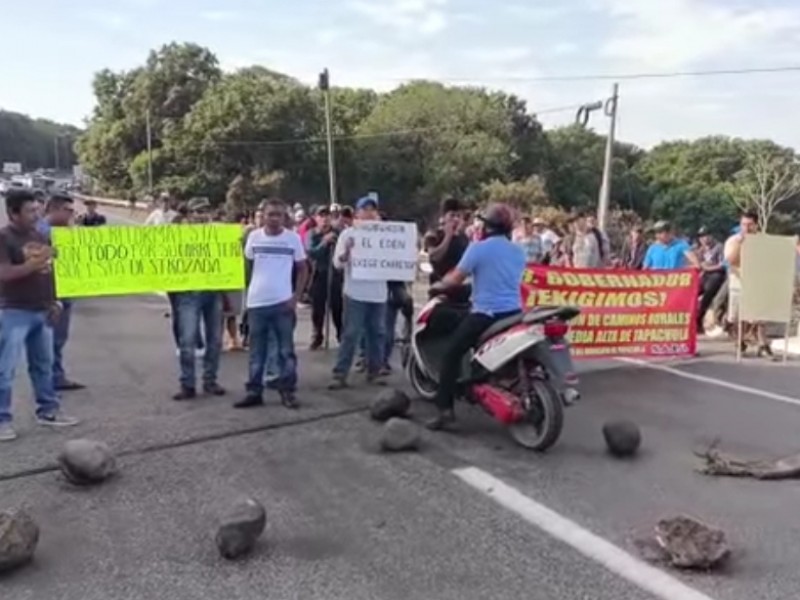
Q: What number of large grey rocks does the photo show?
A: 7